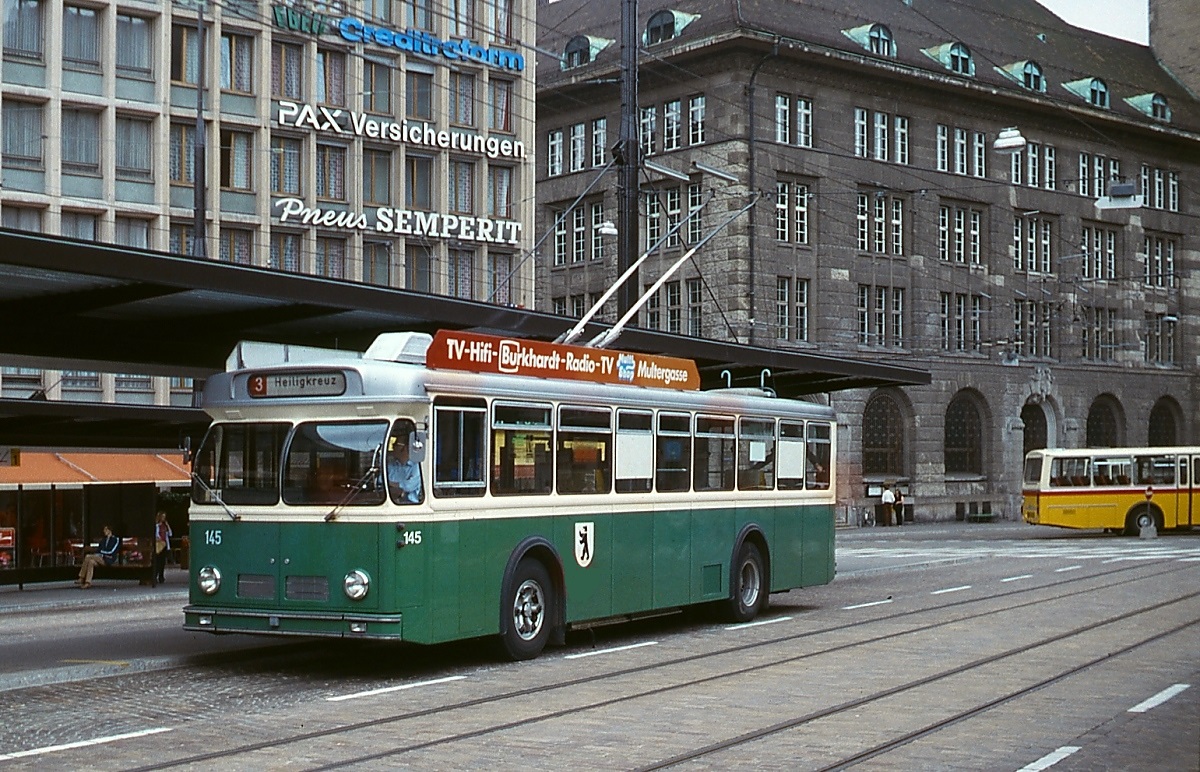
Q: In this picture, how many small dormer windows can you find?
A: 7